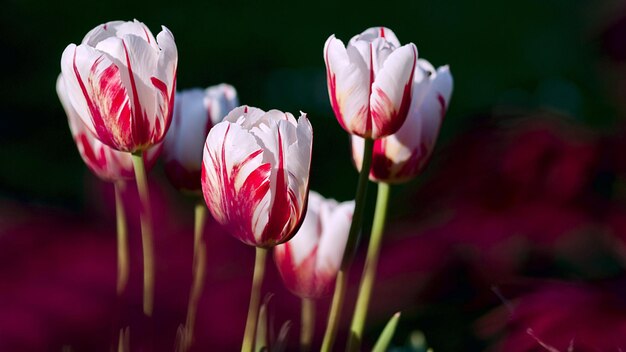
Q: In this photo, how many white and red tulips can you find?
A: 7